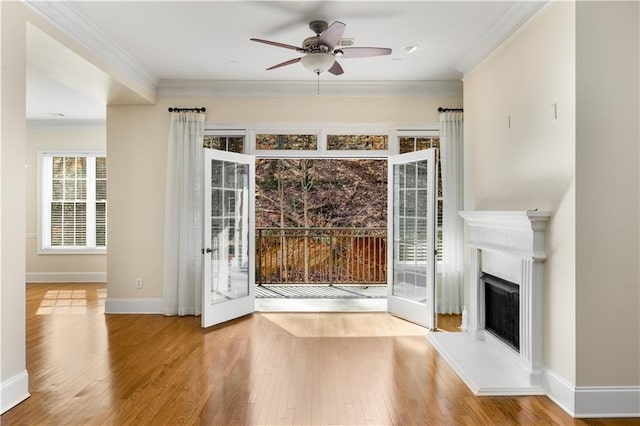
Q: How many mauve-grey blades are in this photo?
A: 5